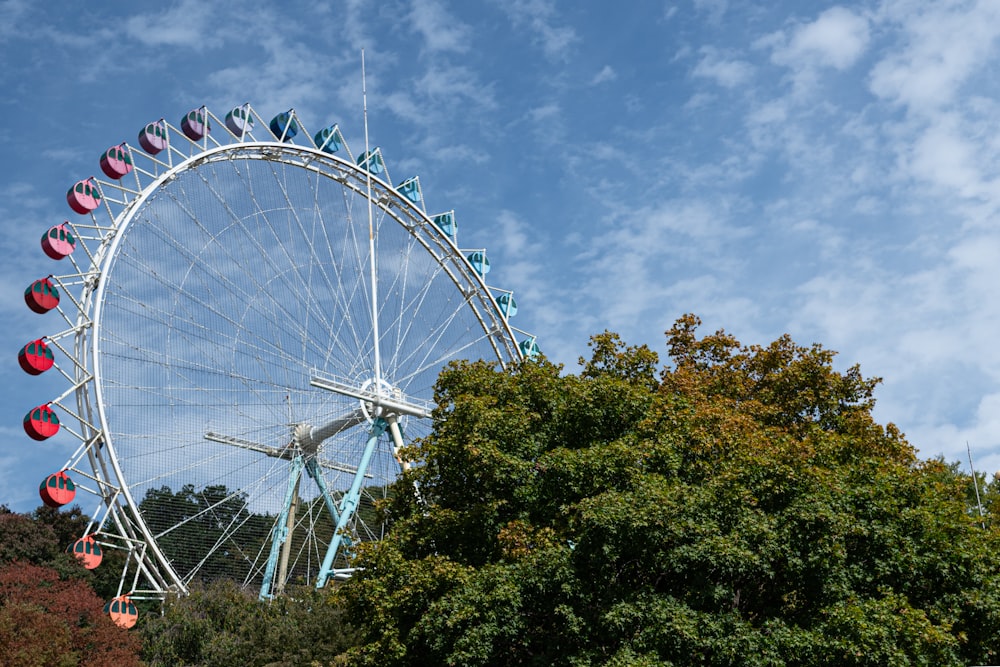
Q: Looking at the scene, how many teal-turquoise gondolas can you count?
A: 7